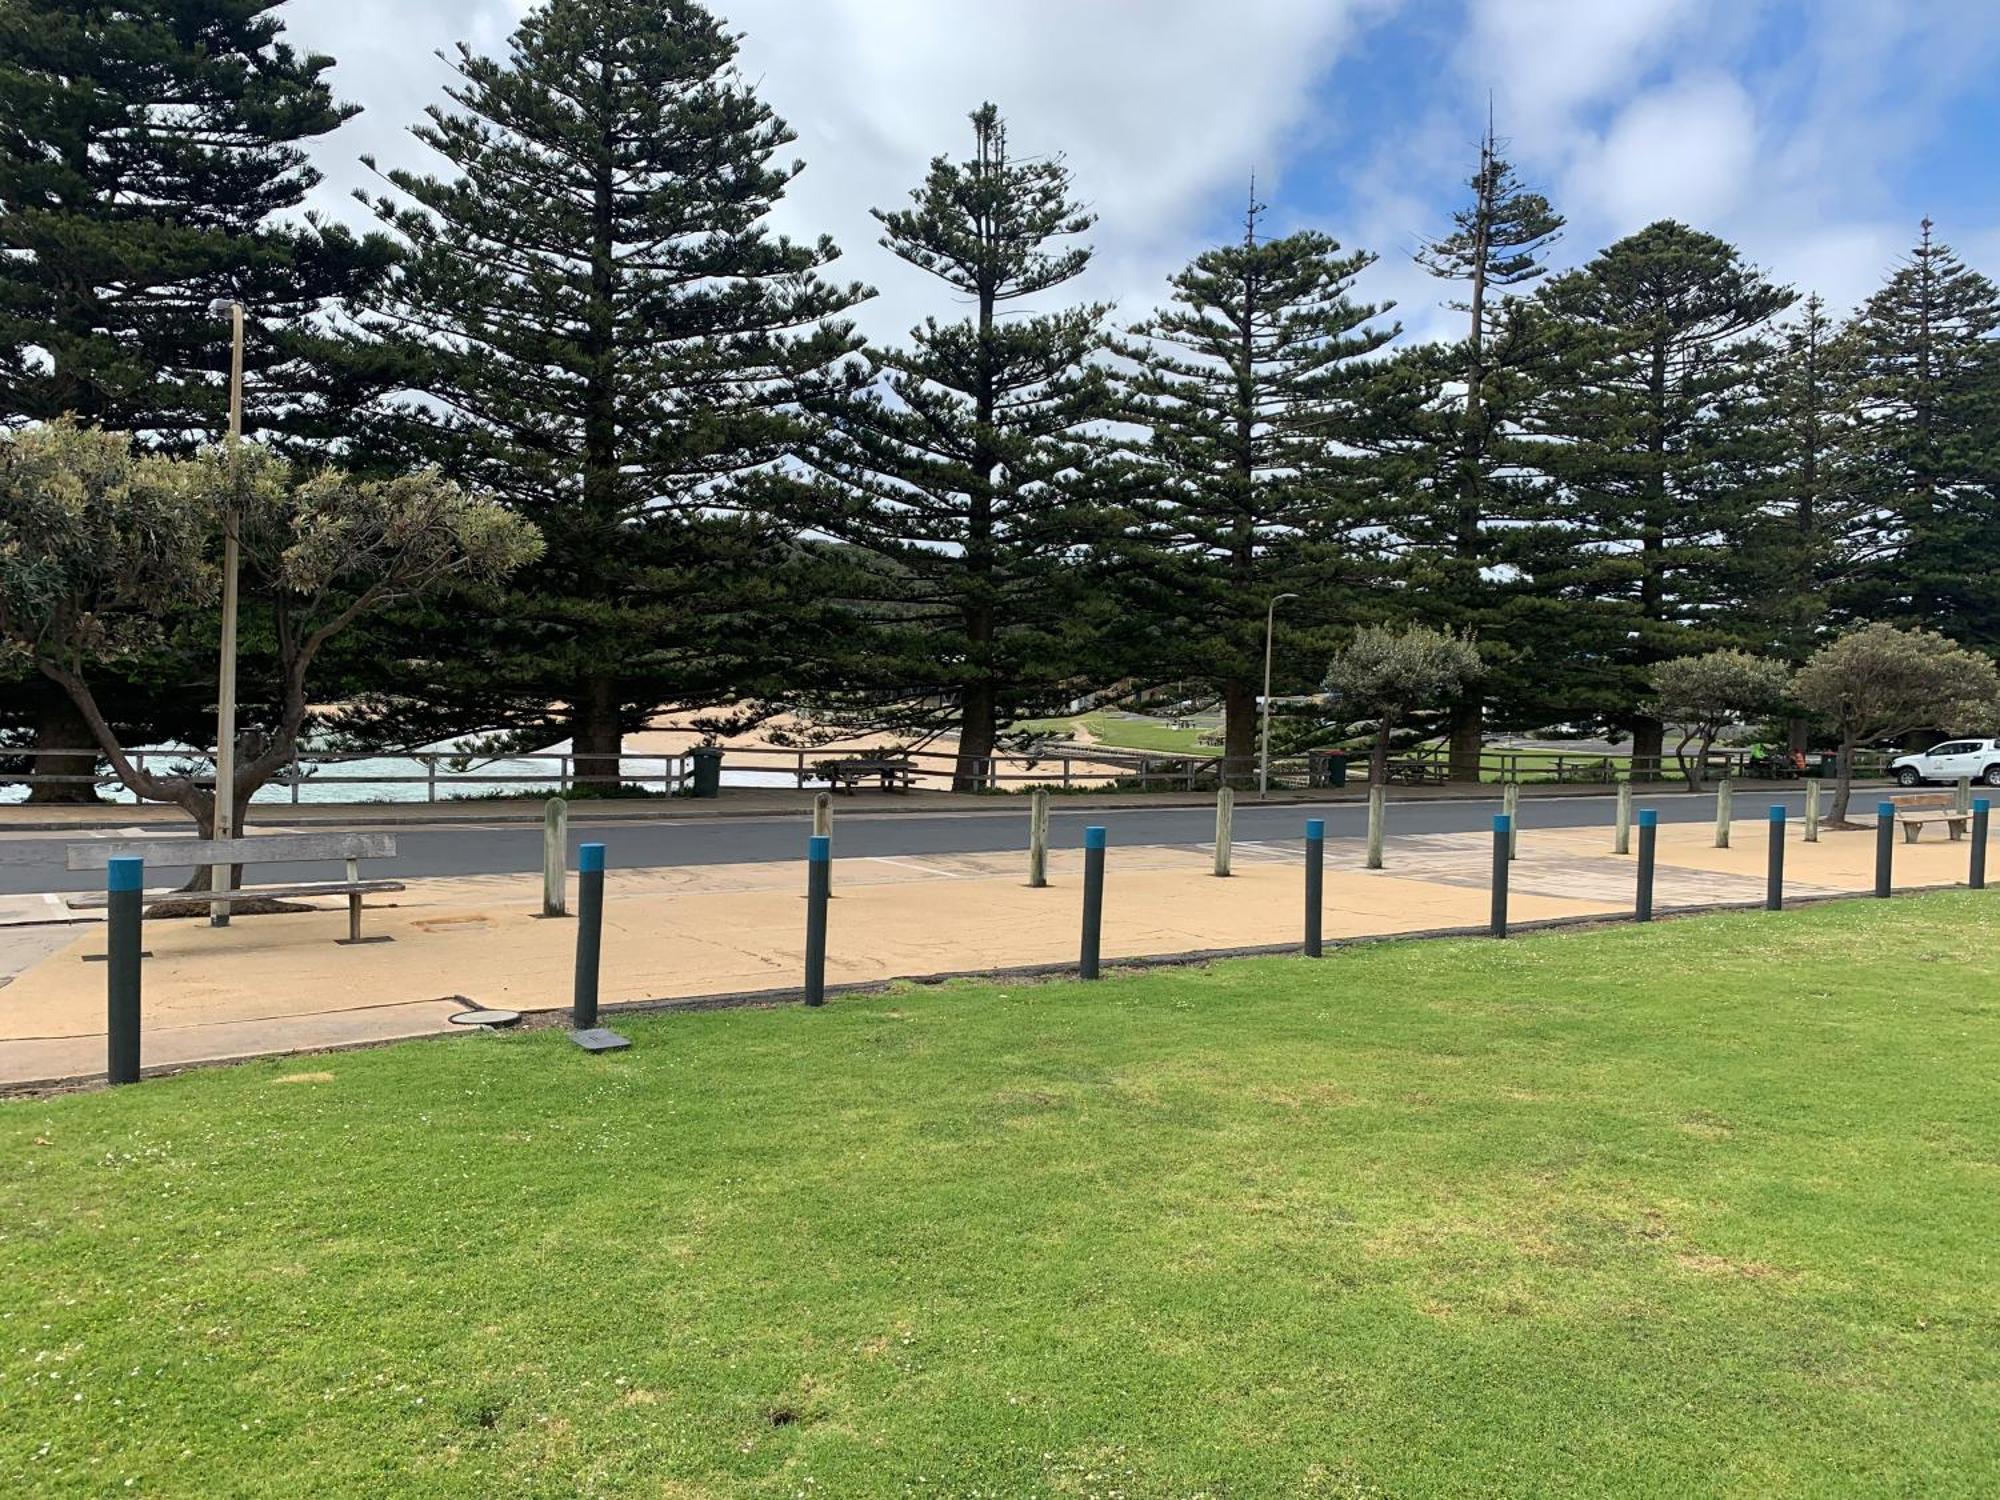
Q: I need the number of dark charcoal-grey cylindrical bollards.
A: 10